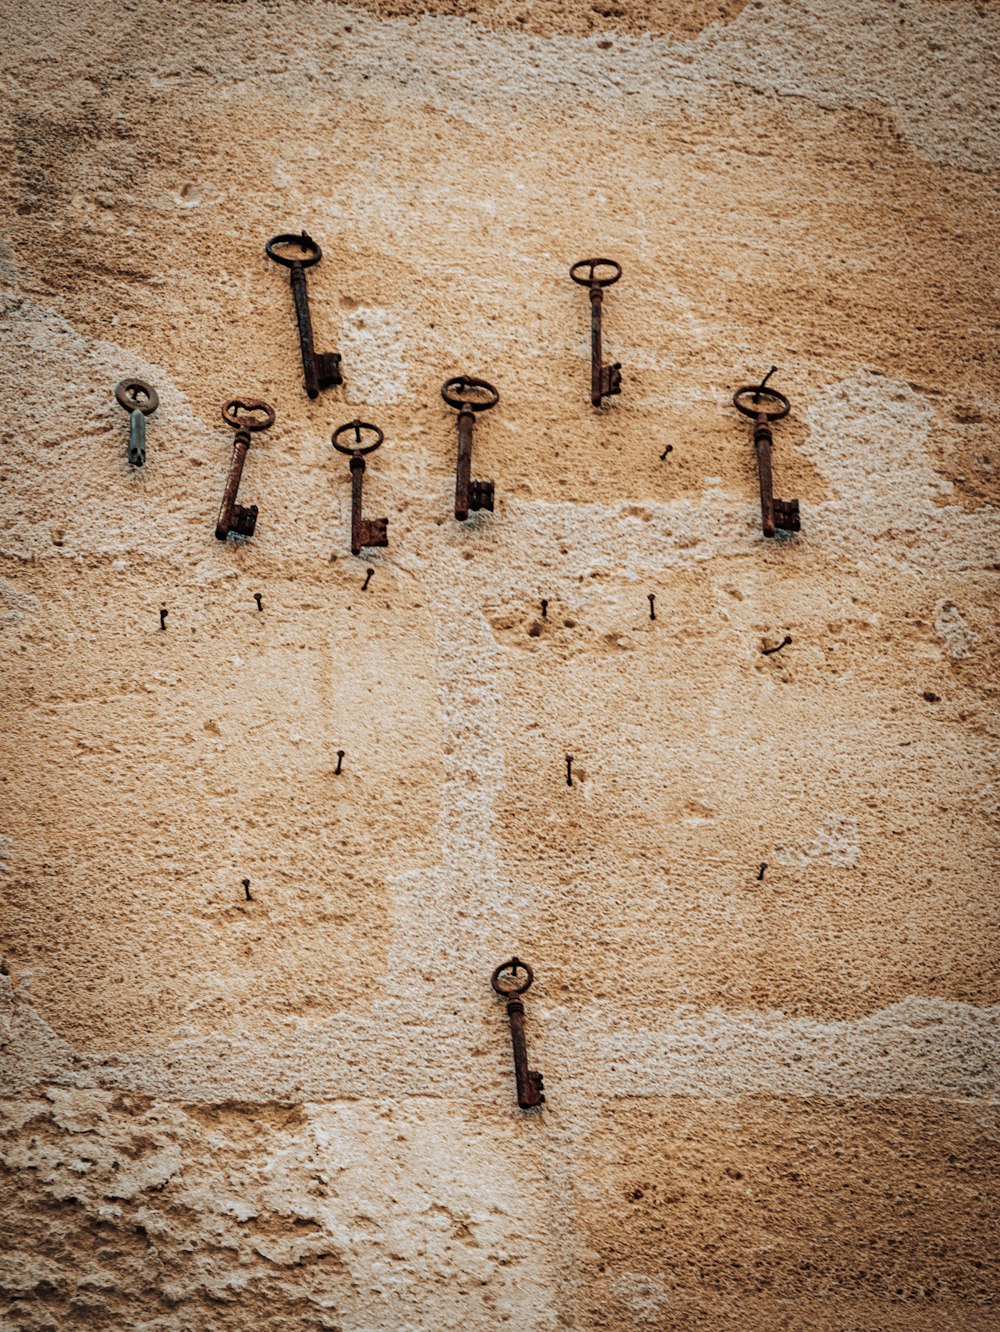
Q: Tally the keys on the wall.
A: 8